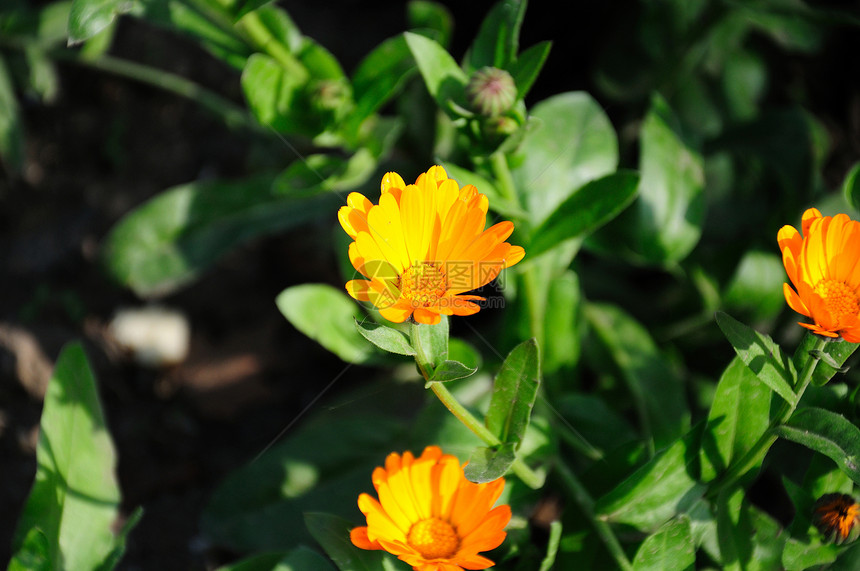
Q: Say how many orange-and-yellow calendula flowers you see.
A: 3